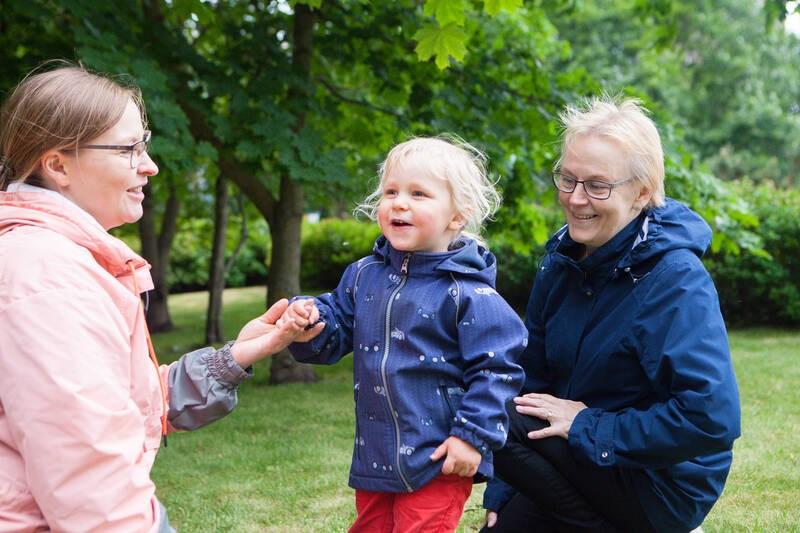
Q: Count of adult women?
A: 2